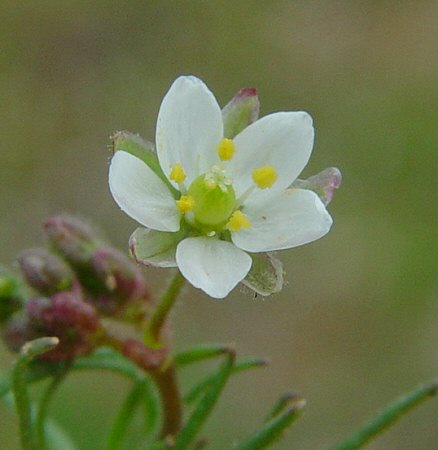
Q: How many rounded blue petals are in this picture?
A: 0